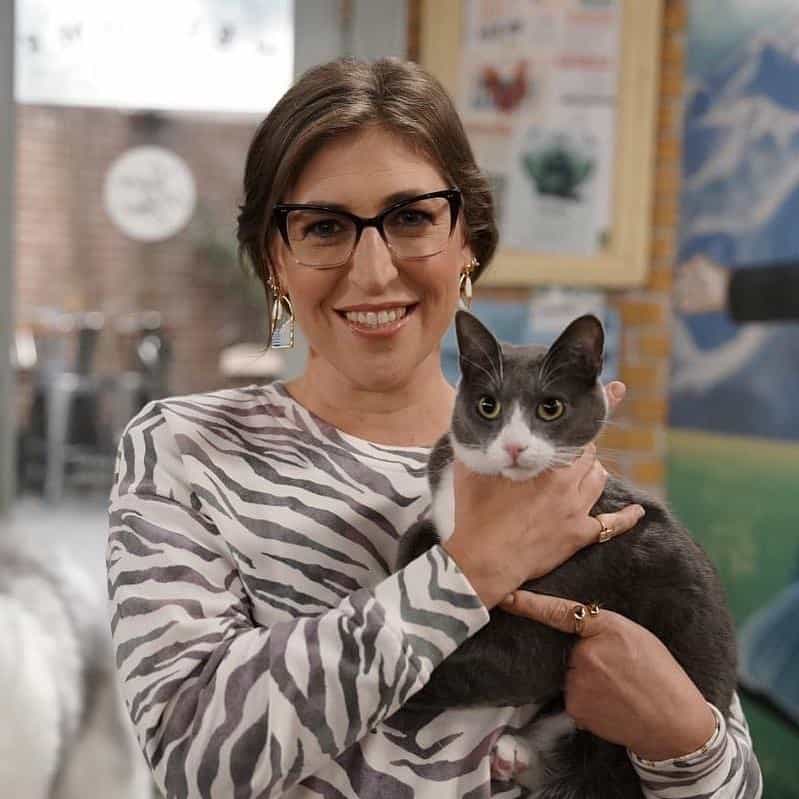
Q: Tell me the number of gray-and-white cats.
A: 1